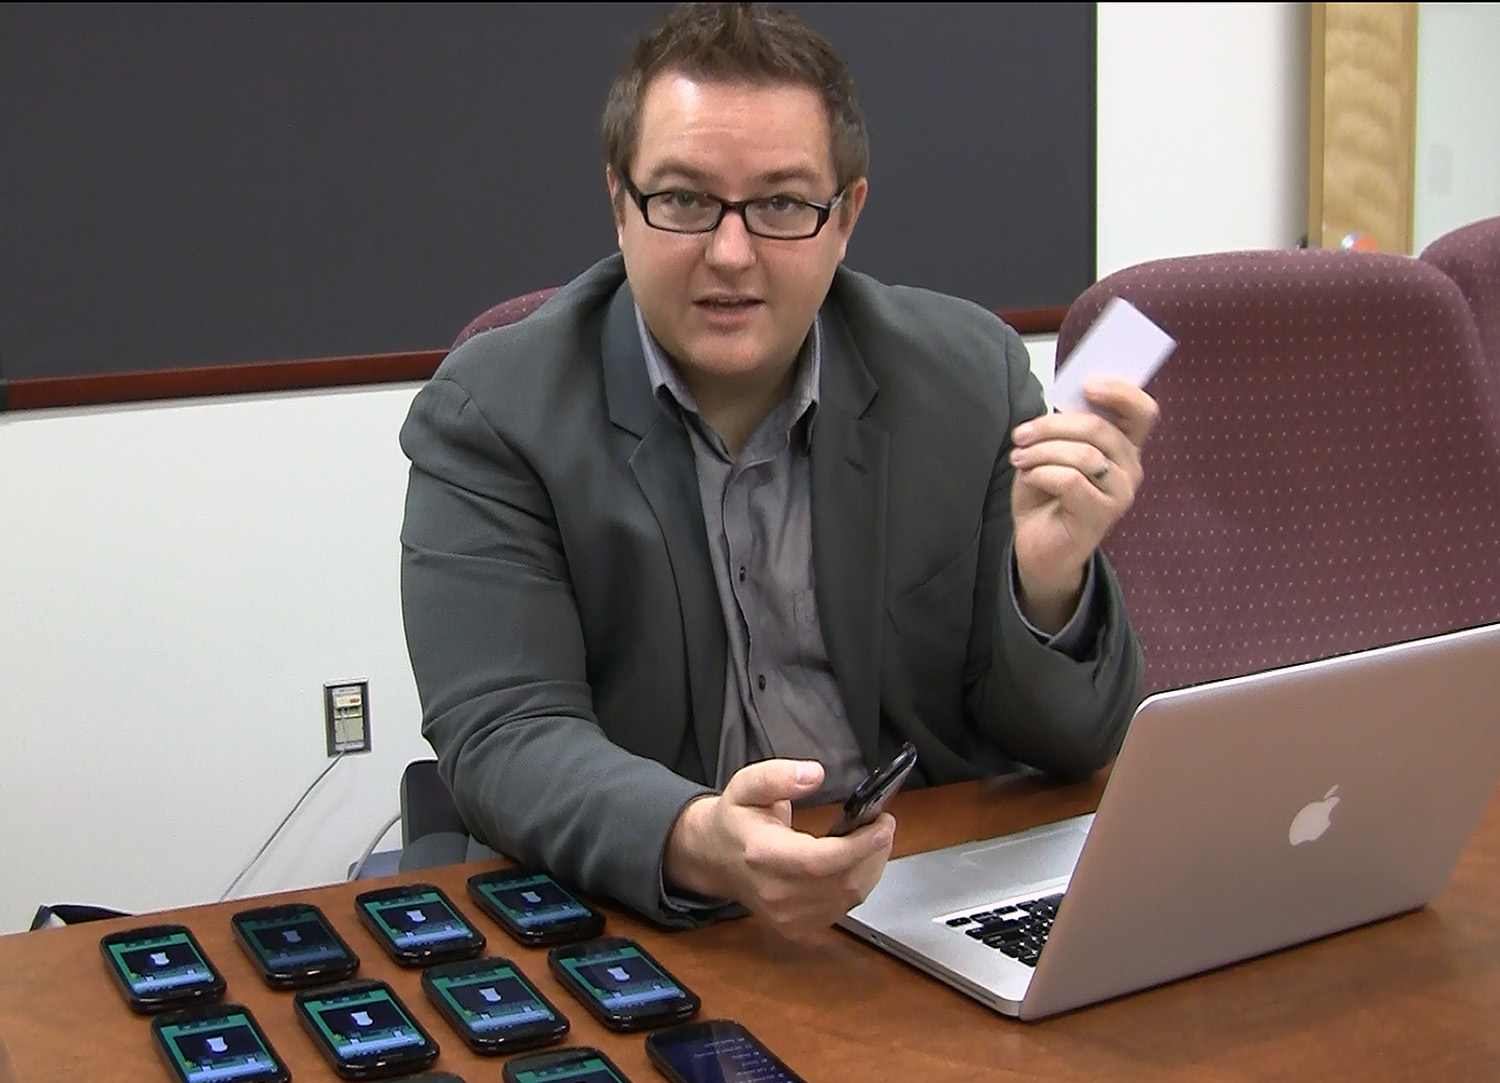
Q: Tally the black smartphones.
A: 12